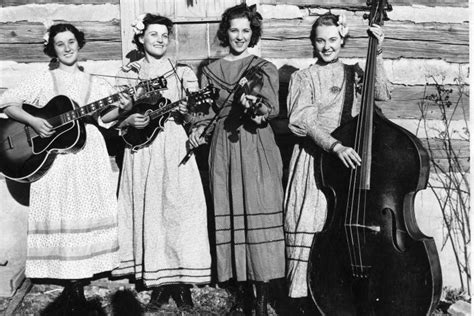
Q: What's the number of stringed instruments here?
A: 4